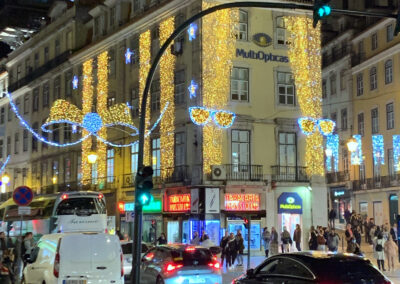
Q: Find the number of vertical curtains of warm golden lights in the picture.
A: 6